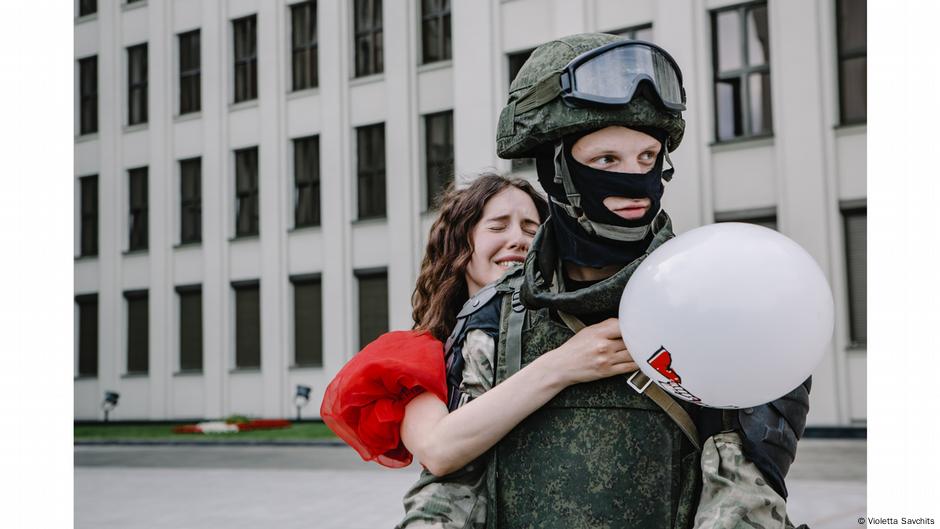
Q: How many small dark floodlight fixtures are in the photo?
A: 2